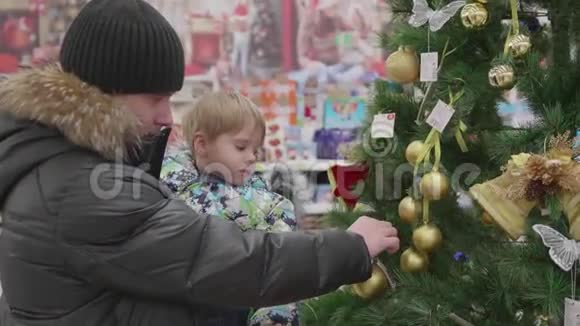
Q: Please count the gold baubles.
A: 10